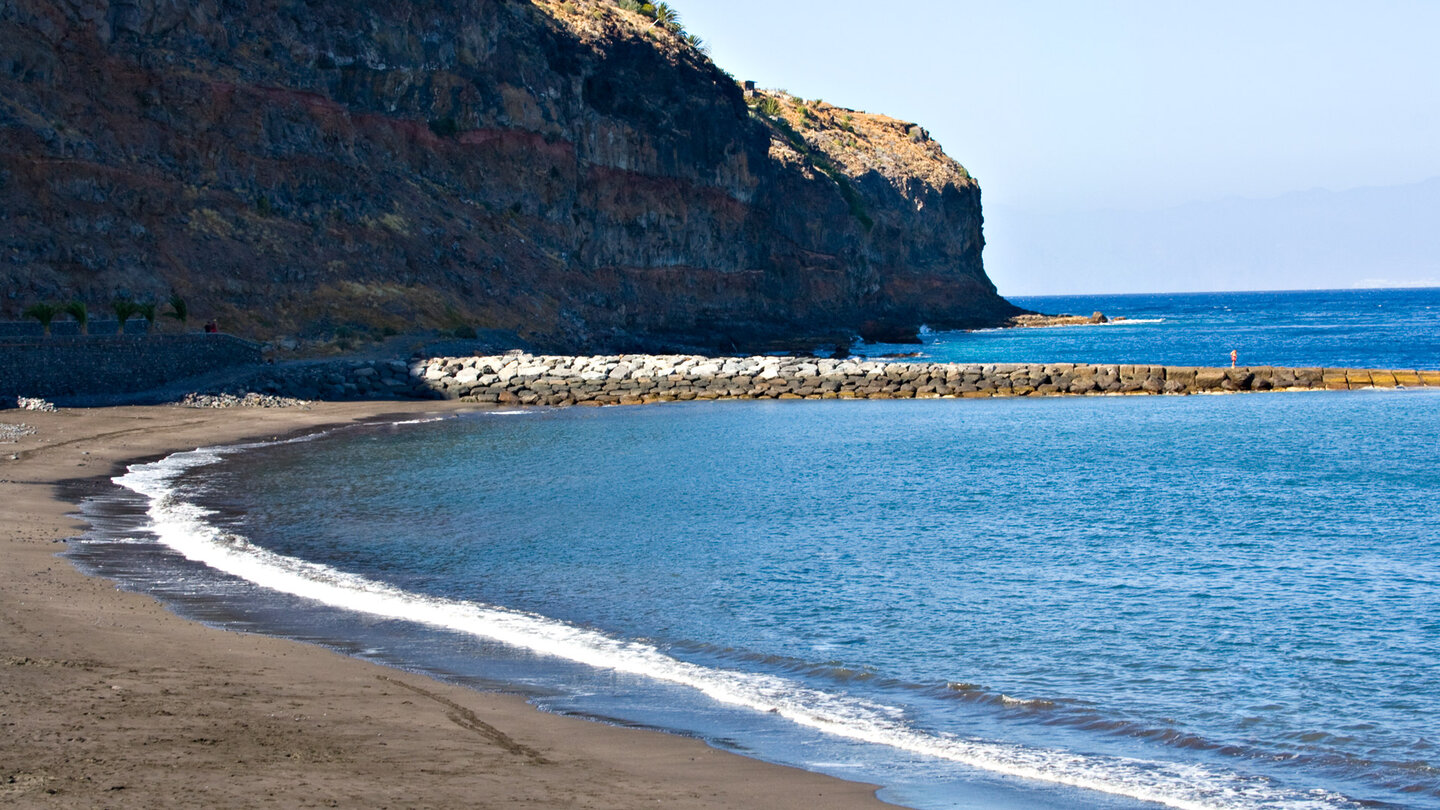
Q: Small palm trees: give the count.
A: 5